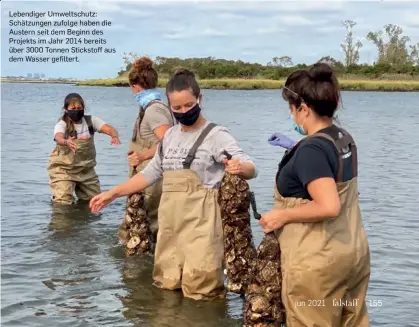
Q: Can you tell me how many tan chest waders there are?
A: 4